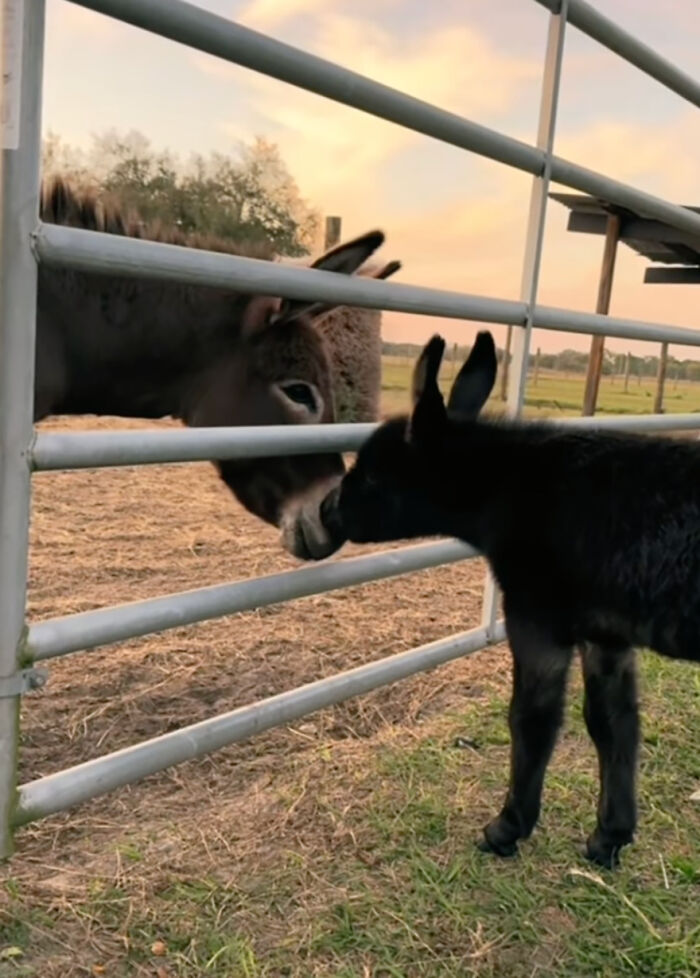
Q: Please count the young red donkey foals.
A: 0